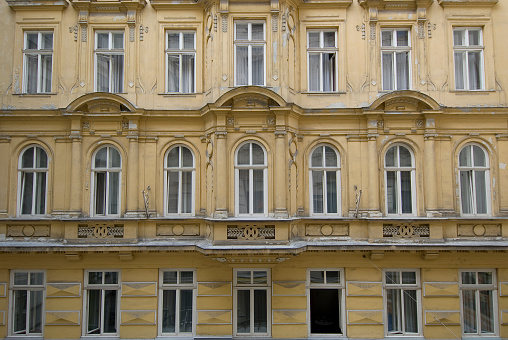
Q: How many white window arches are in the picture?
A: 7